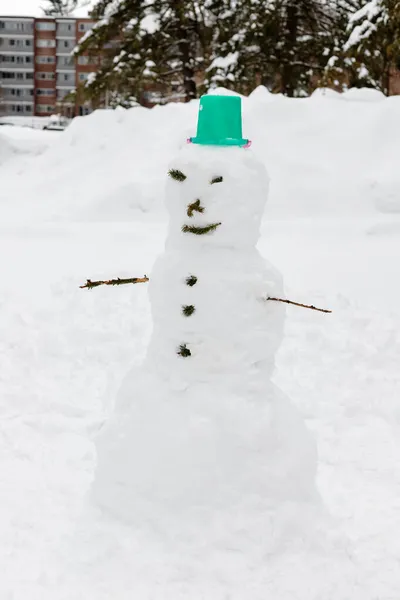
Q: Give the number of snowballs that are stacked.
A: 3